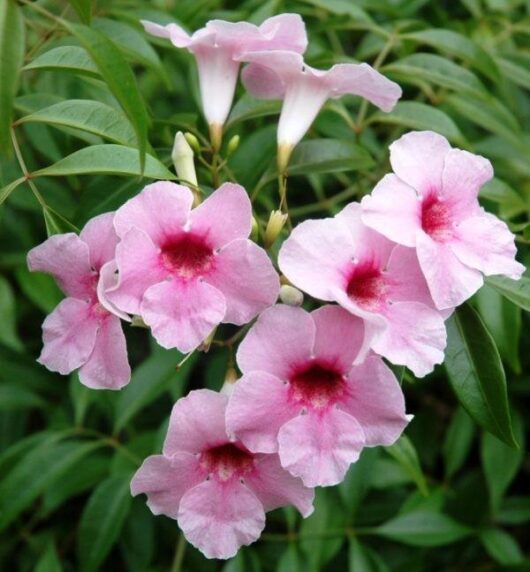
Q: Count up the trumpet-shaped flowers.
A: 8